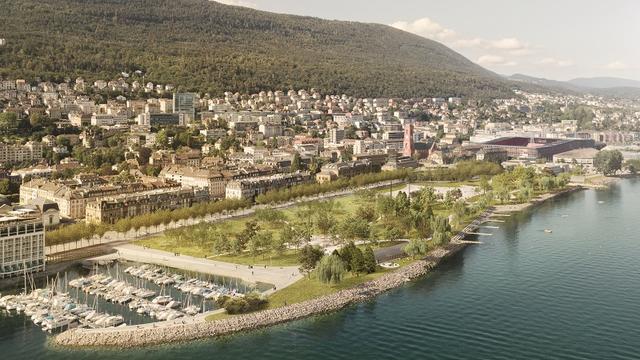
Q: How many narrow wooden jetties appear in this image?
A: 5